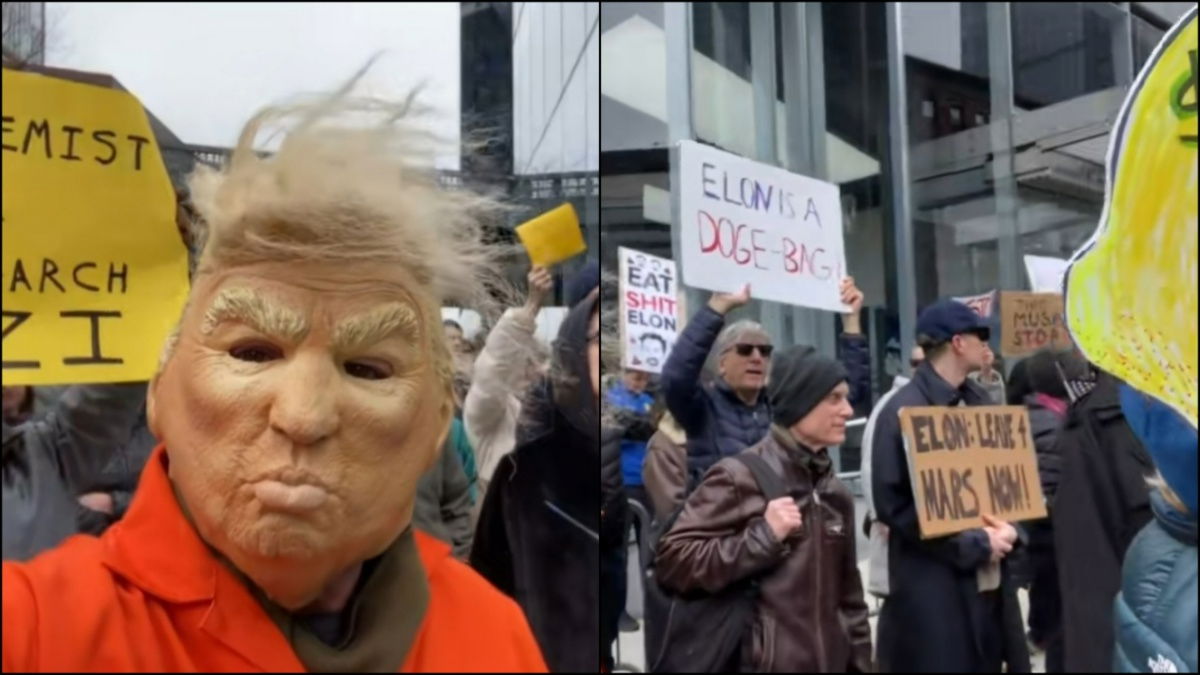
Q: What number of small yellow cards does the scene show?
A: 1